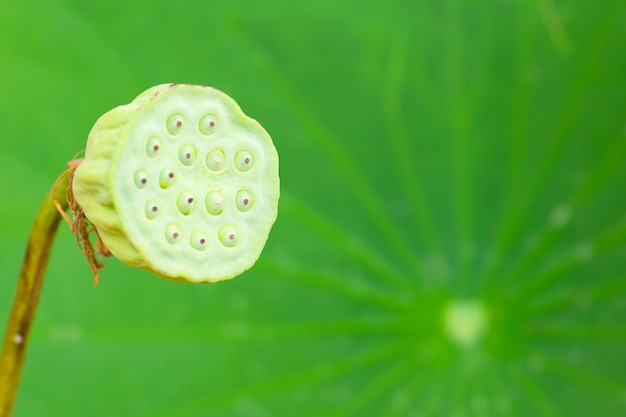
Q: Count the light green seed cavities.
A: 15